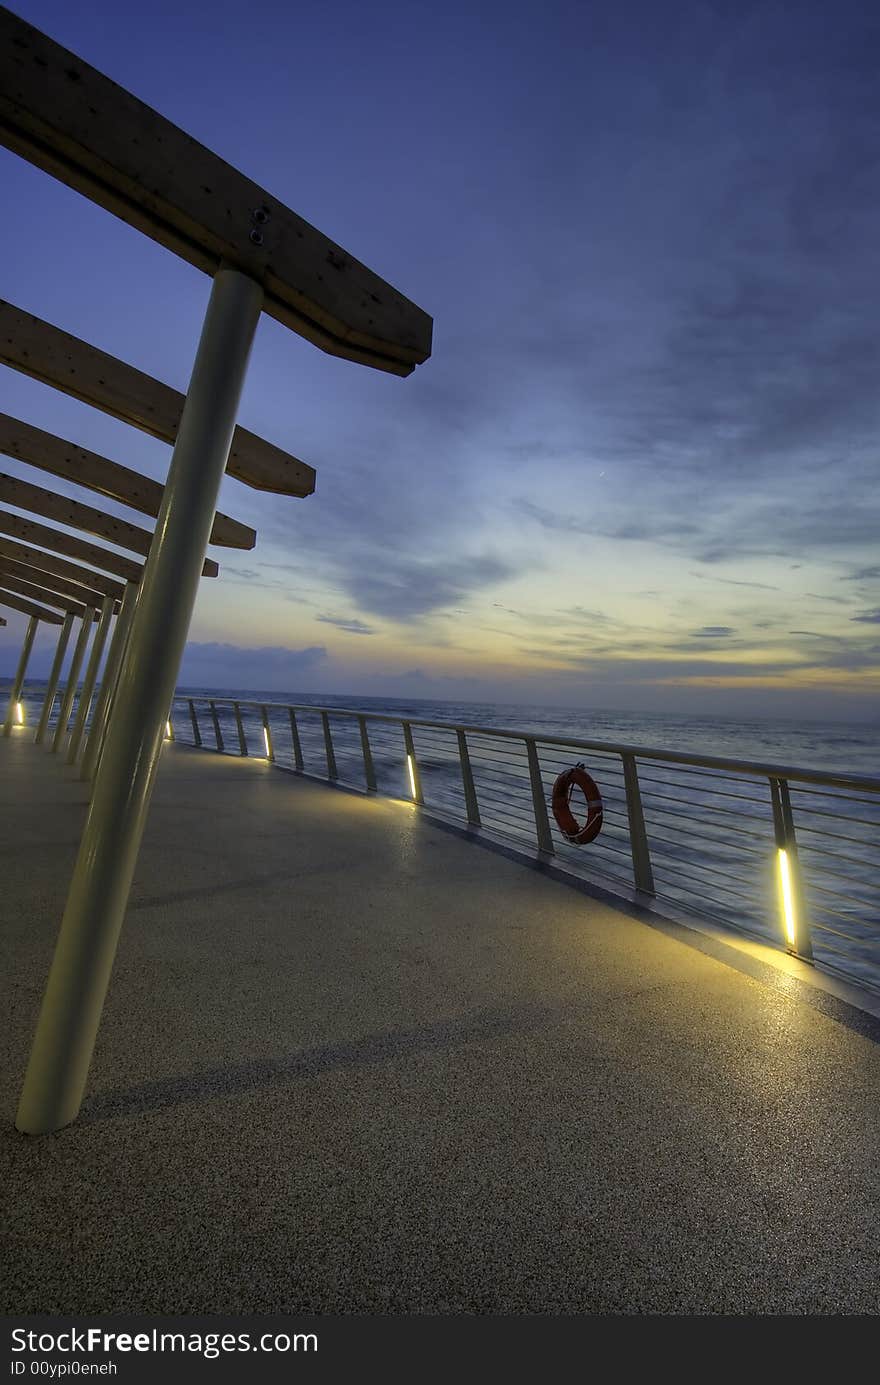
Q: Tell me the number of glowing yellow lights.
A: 5